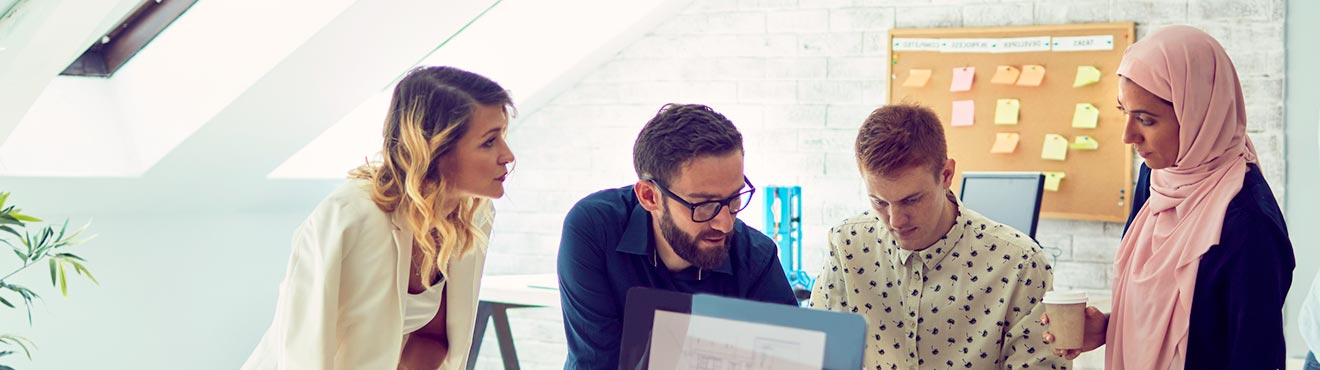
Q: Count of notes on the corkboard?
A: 12